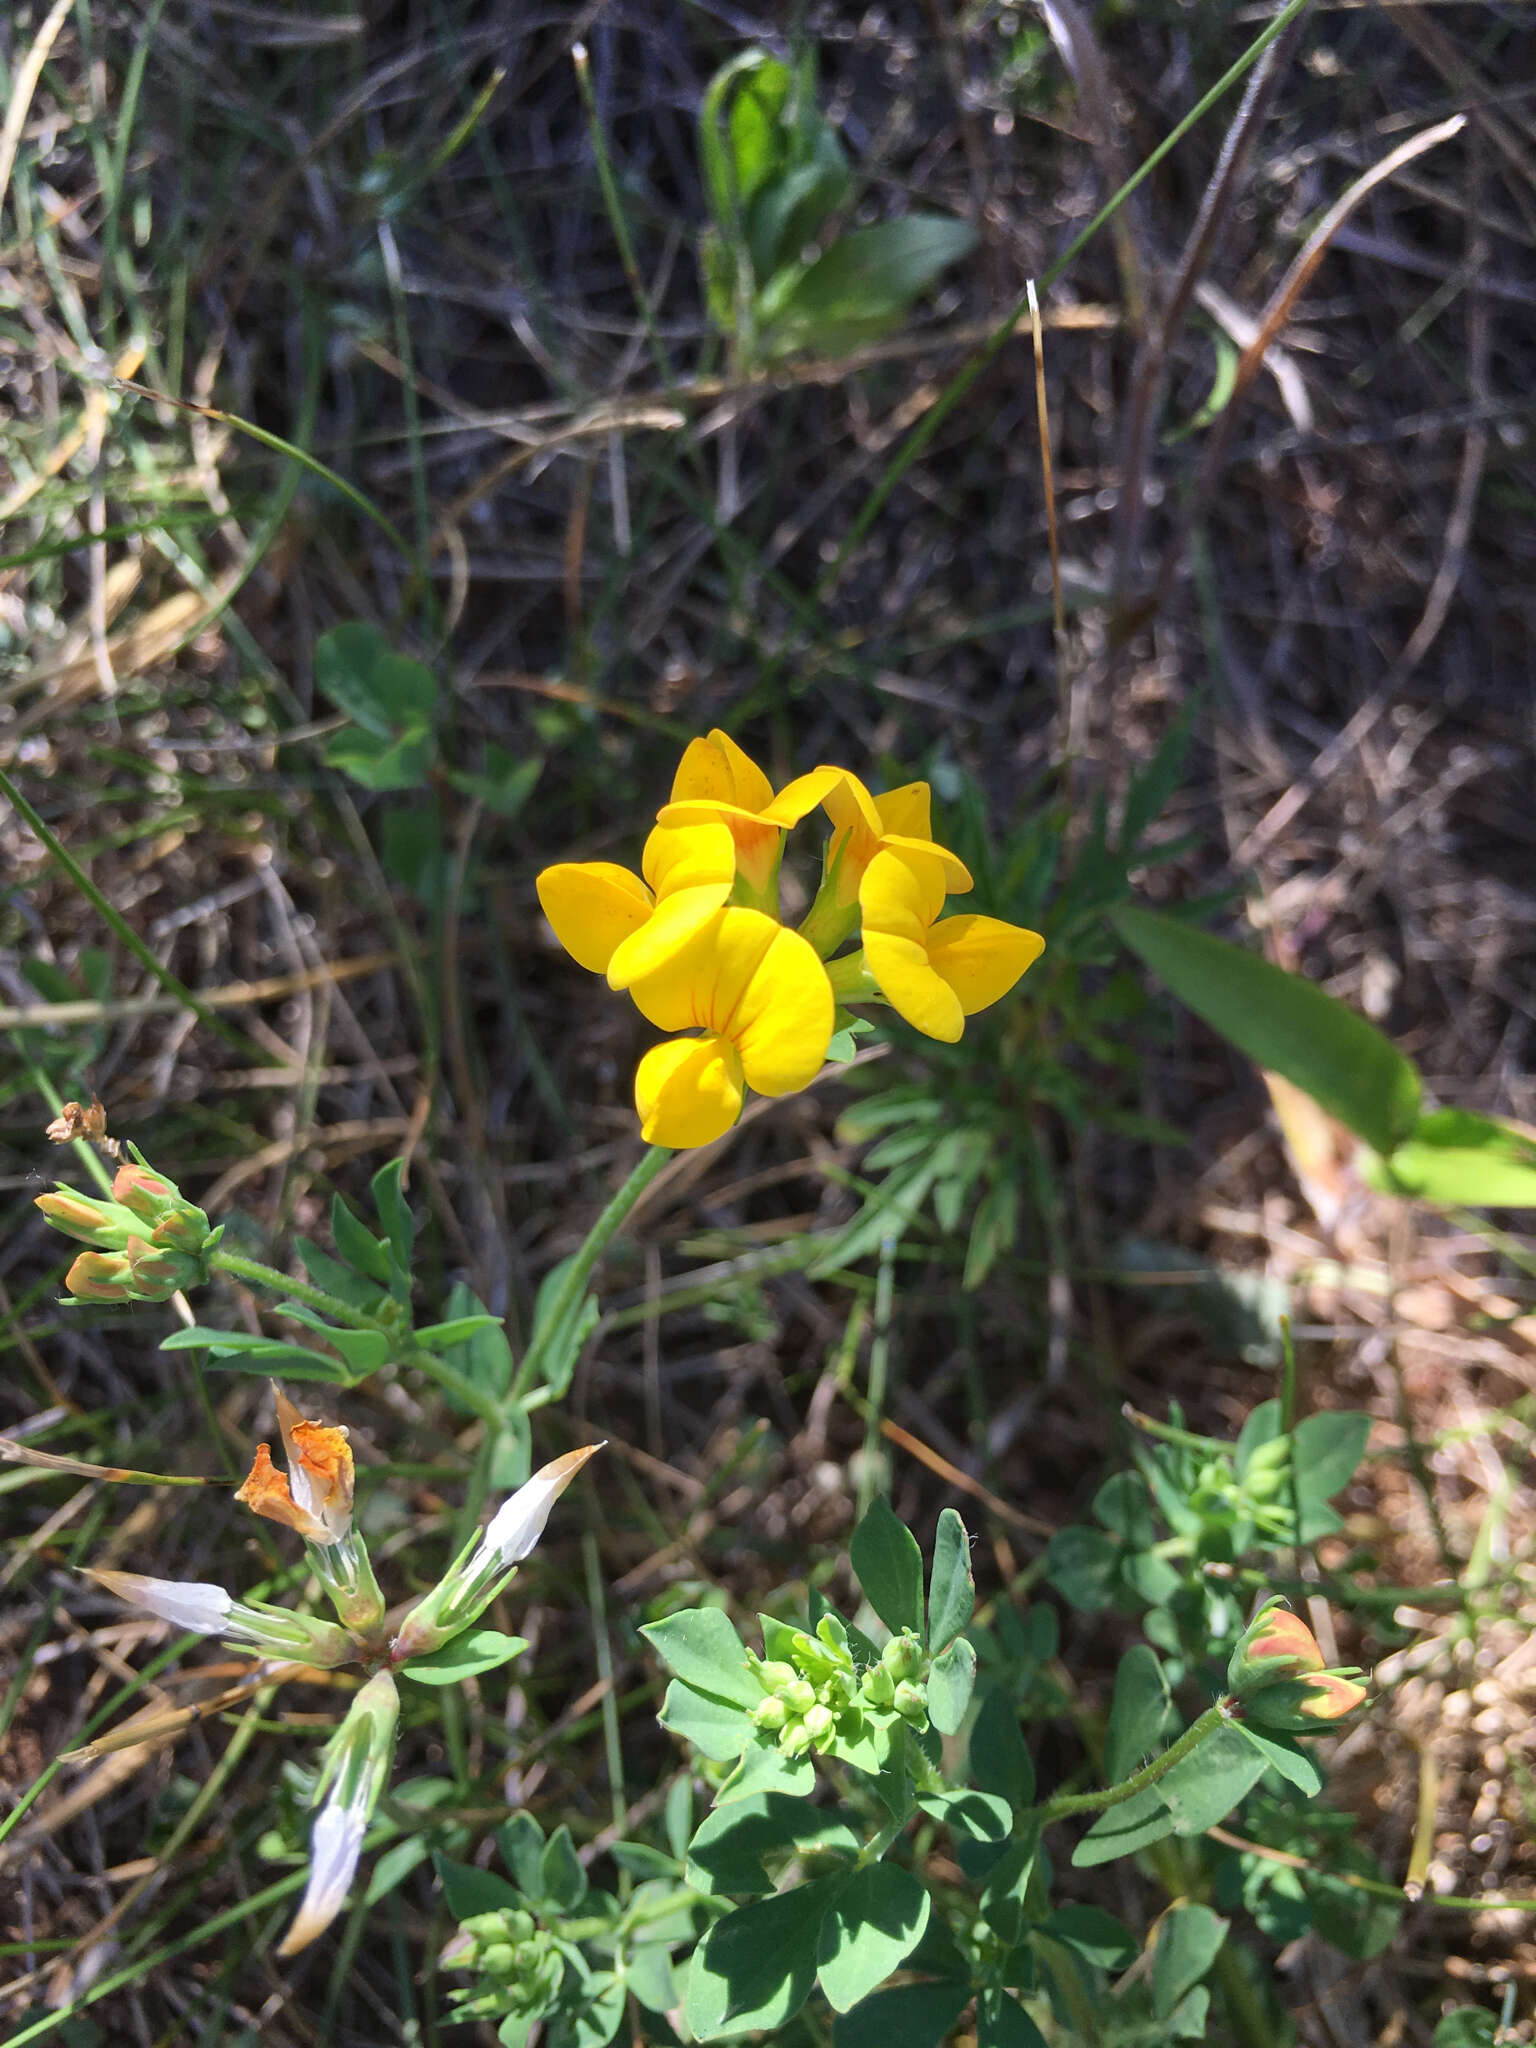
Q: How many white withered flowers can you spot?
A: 3